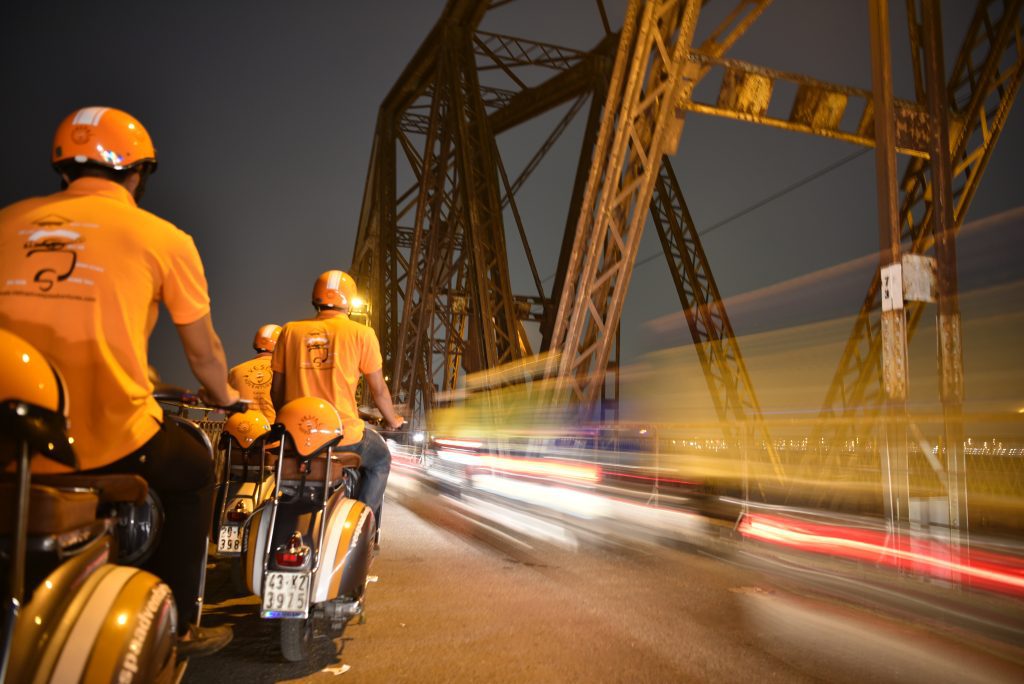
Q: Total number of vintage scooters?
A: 3